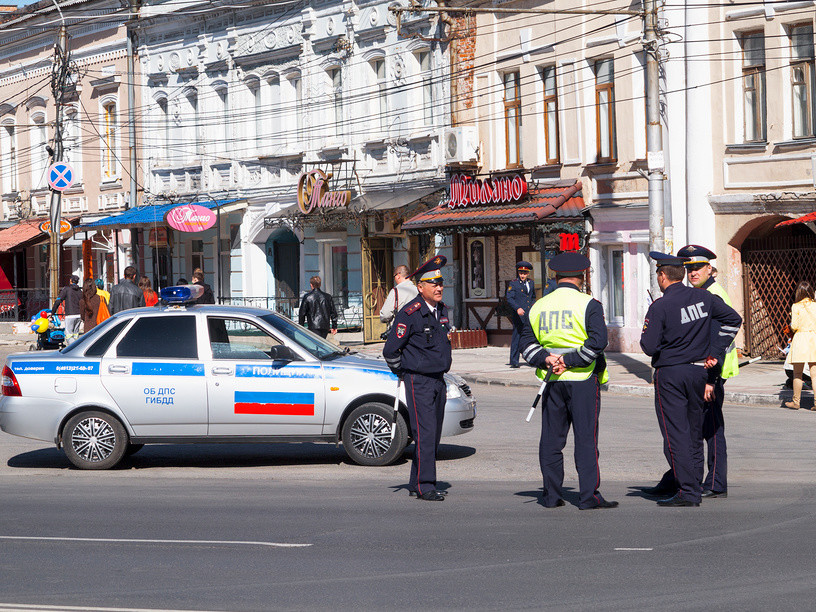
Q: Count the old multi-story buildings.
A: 4